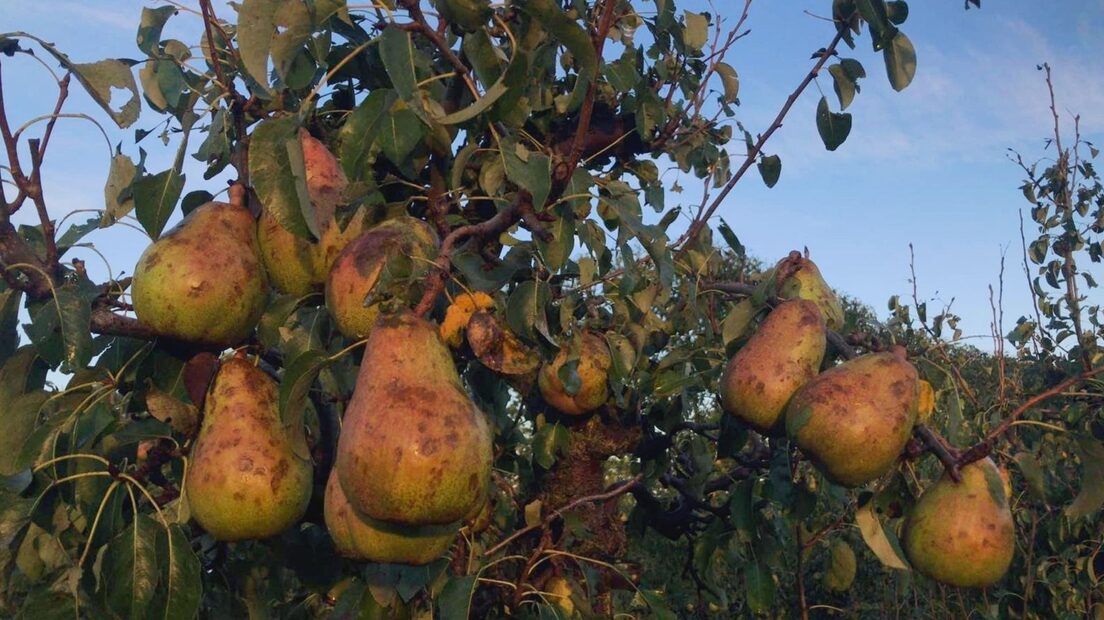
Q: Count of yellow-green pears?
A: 11